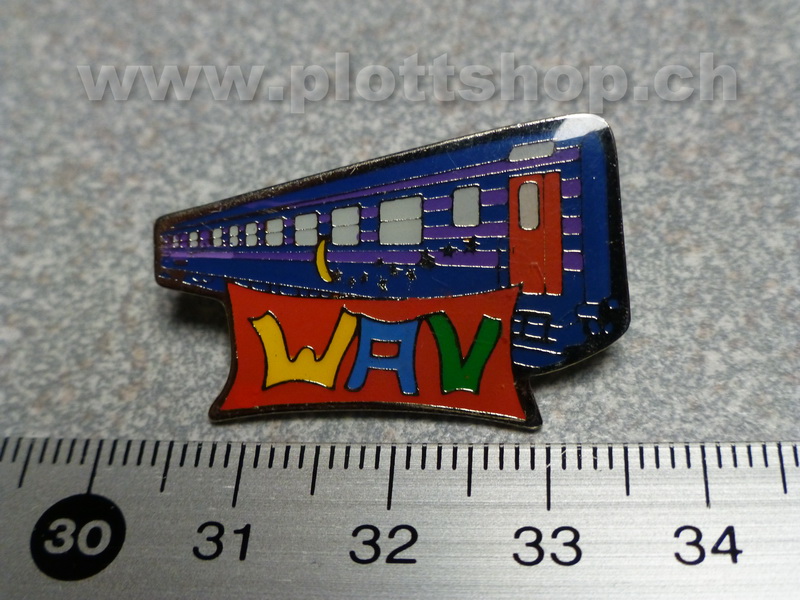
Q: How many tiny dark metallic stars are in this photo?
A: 10